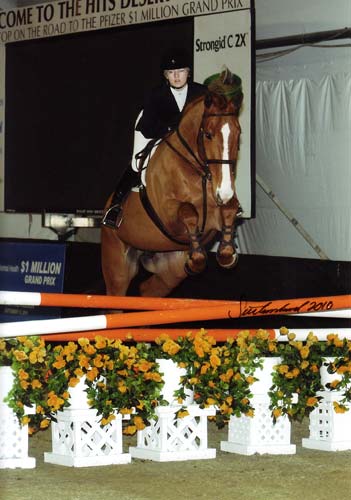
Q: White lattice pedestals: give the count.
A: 5